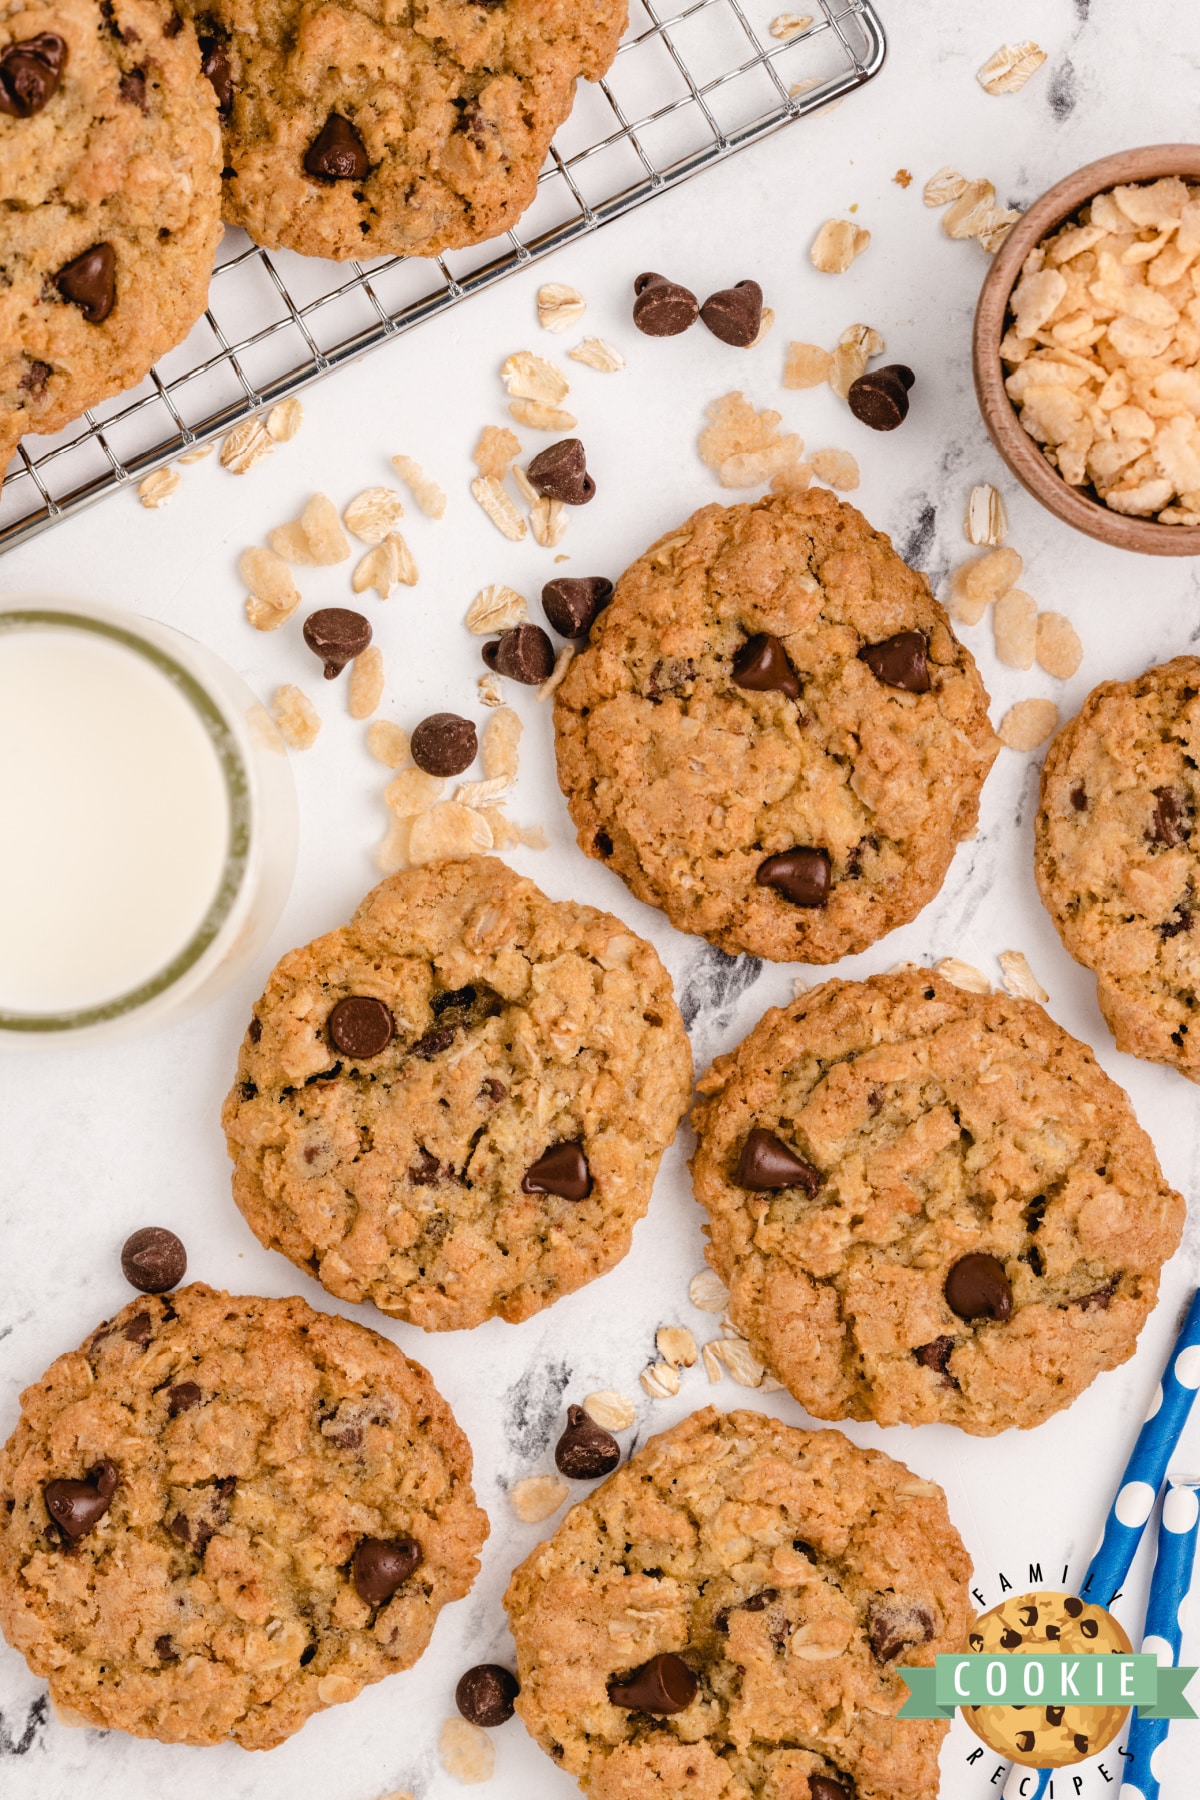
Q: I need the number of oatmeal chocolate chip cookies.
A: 8